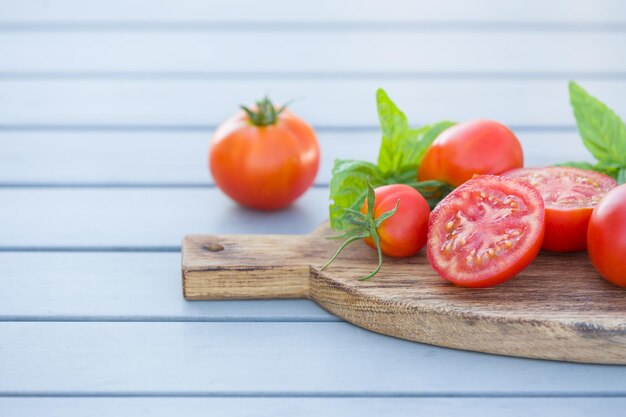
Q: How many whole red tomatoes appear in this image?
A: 4